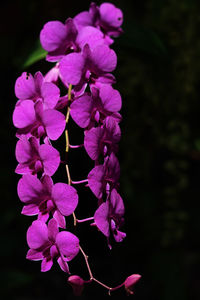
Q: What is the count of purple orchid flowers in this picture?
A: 12